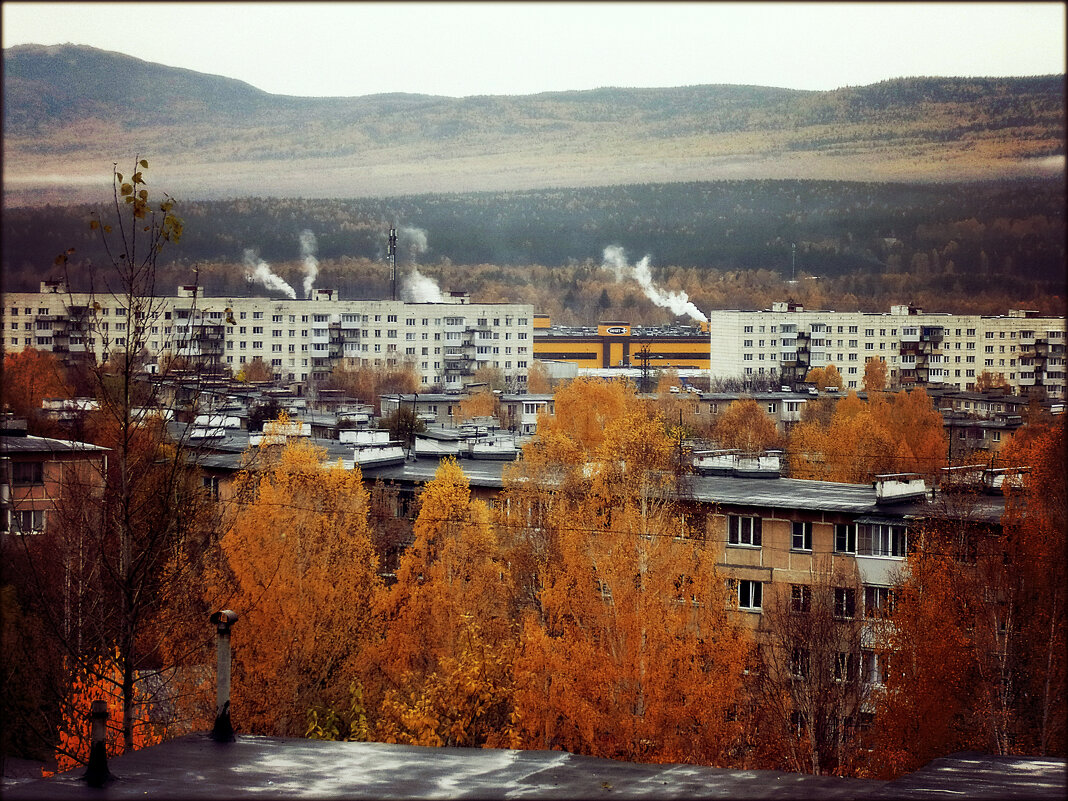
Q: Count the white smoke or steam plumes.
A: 4